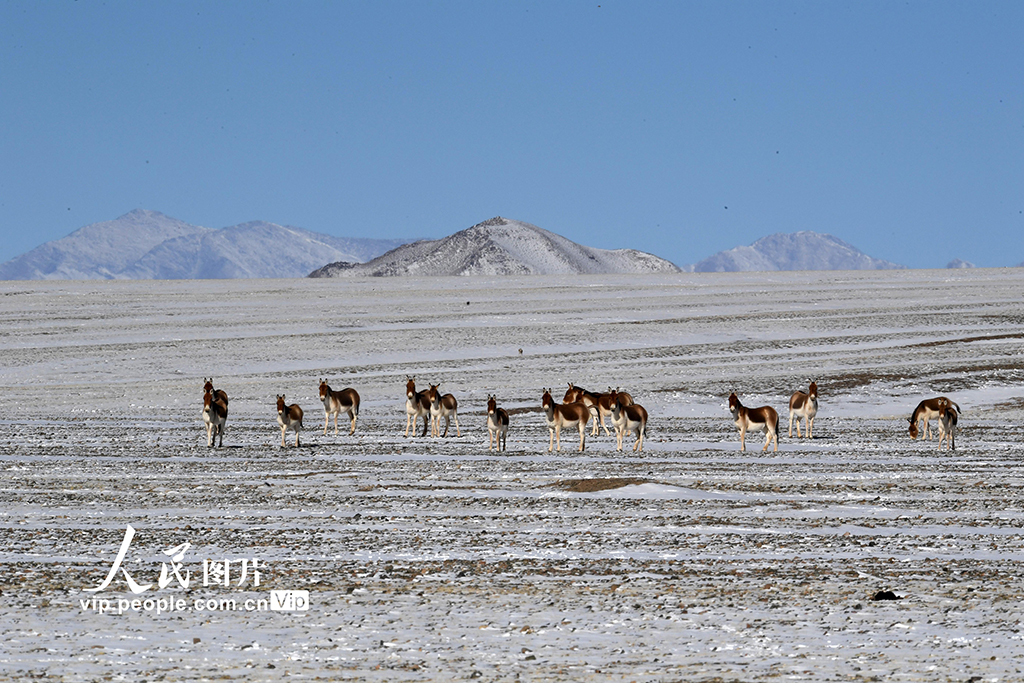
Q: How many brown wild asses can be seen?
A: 15